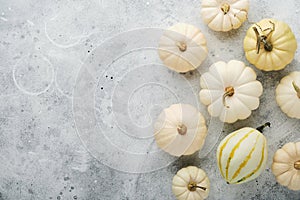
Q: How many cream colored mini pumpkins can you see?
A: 7